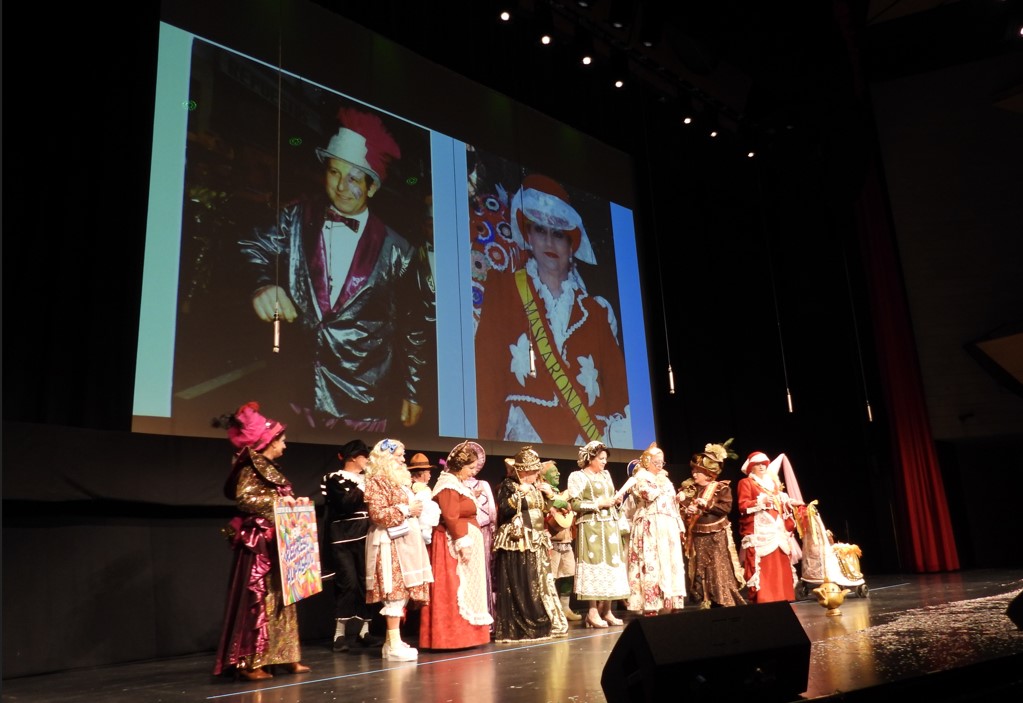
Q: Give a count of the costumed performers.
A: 14